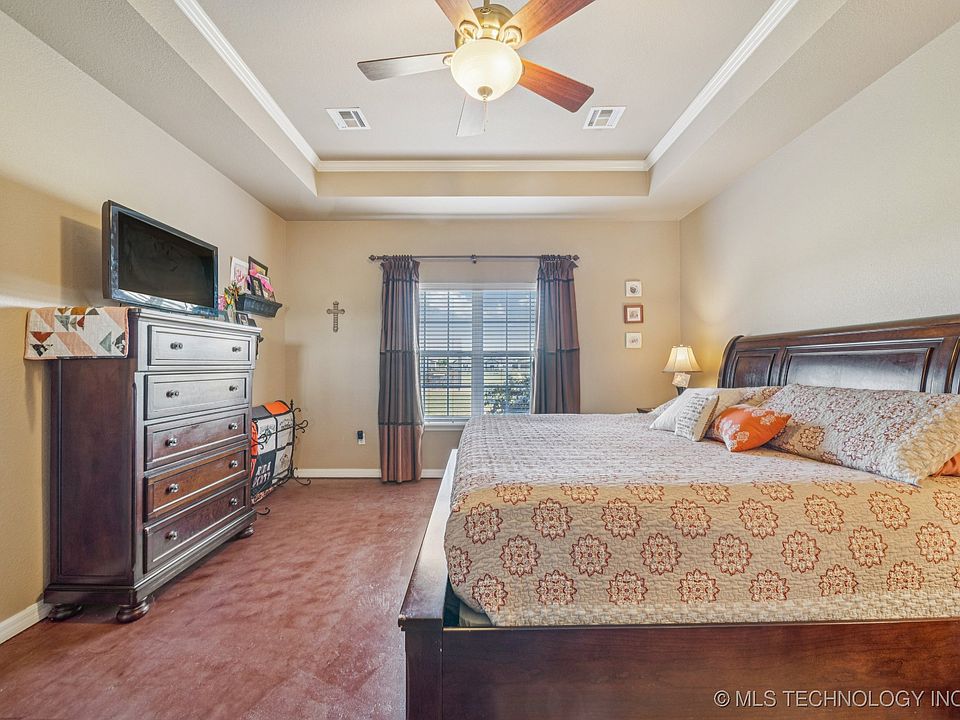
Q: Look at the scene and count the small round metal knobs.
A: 10